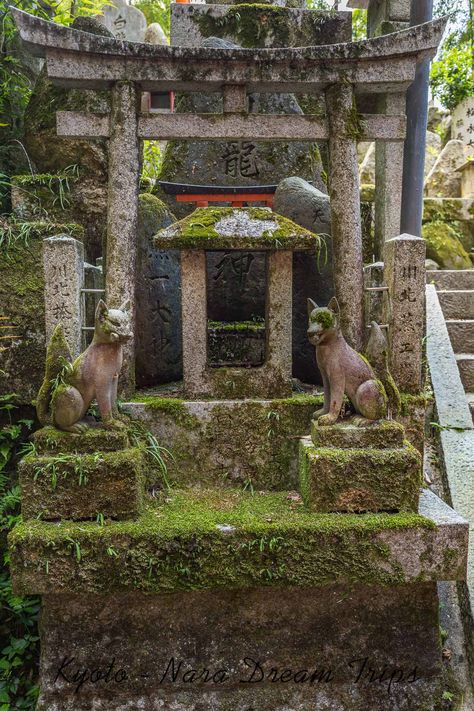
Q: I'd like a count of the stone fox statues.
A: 2